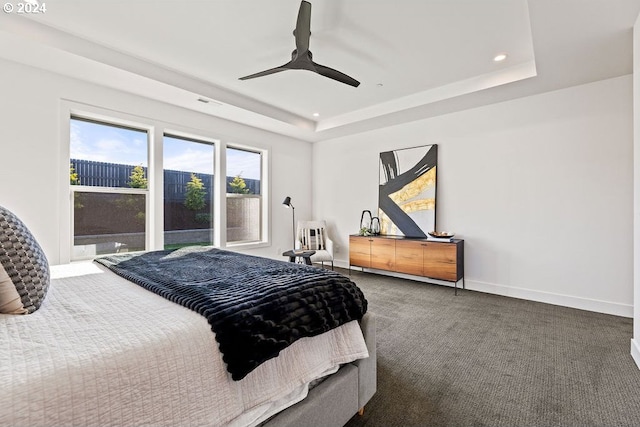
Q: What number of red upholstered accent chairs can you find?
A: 0